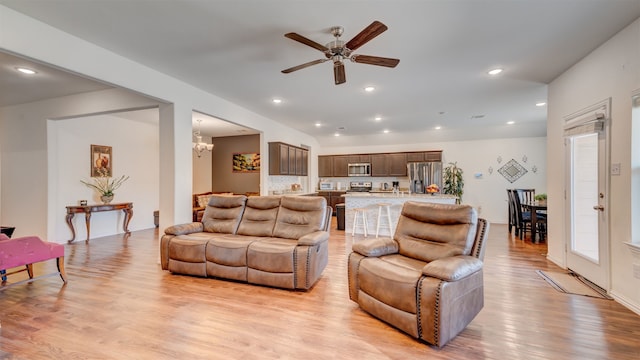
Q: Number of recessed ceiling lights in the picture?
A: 11